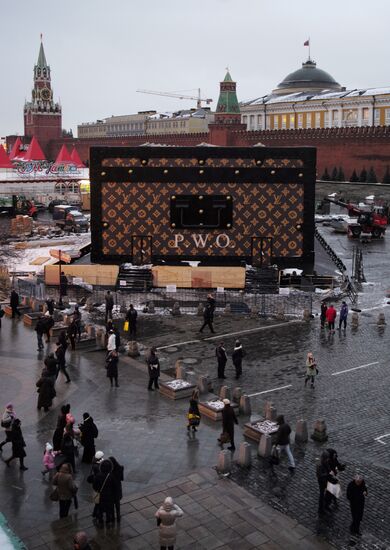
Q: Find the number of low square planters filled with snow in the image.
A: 3